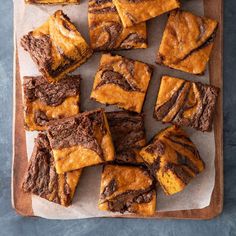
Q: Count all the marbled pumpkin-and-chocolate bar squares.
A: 13